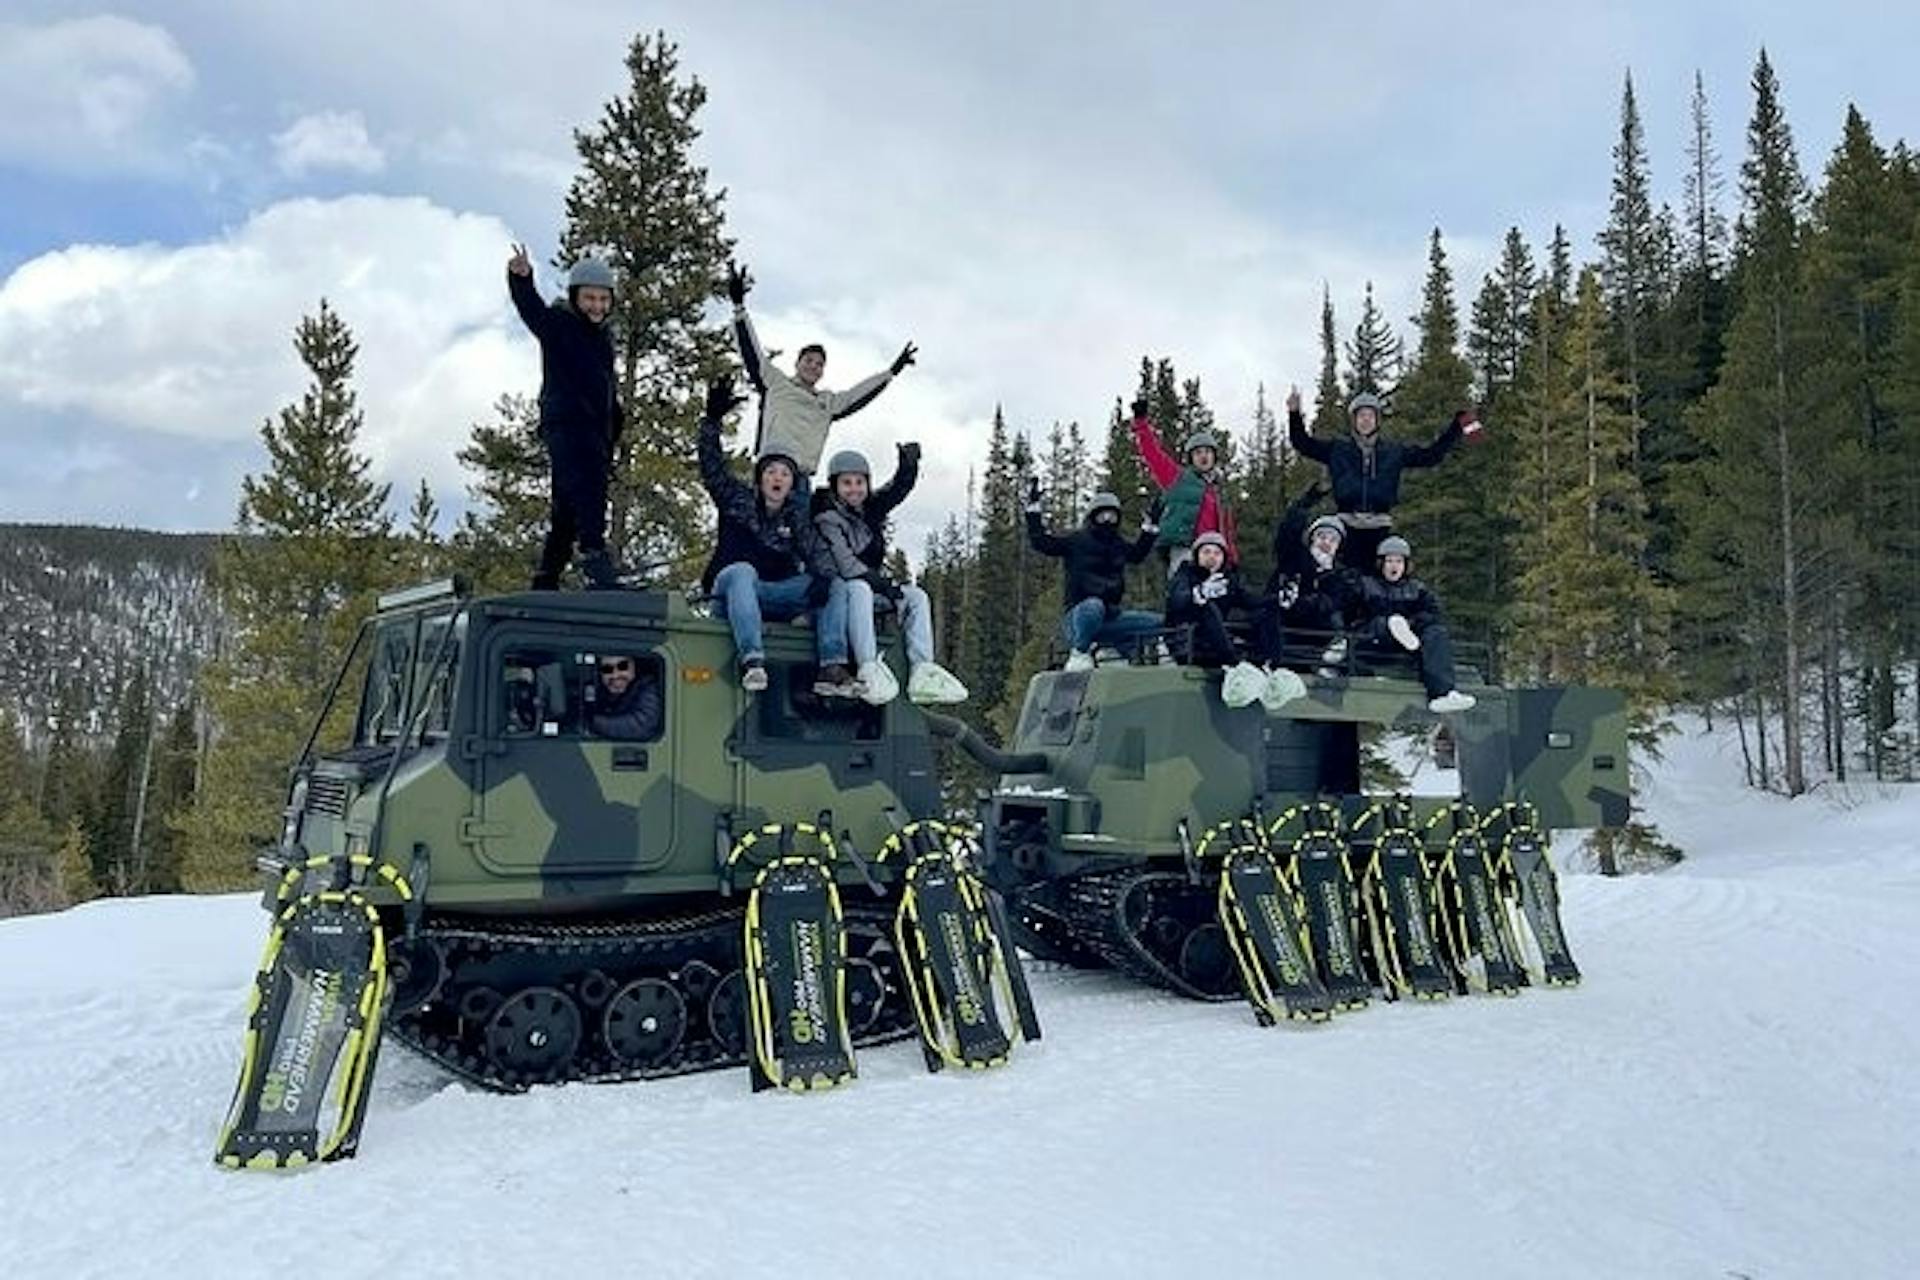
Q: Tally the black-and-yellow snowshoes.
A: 8